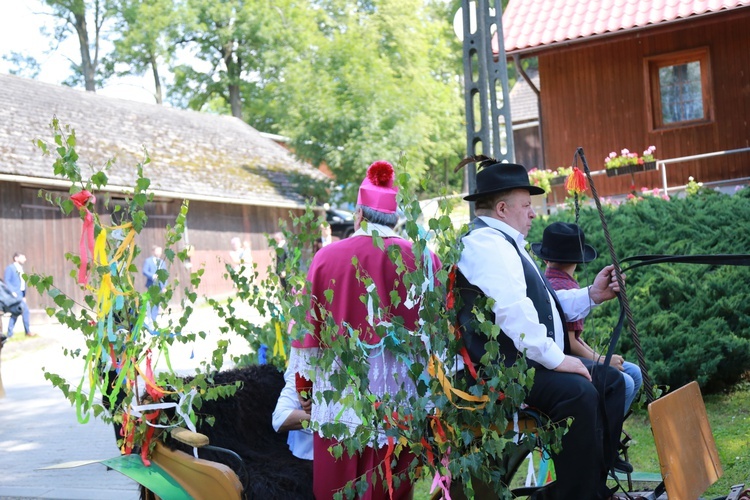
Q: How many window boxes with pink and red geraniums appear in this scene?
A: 2